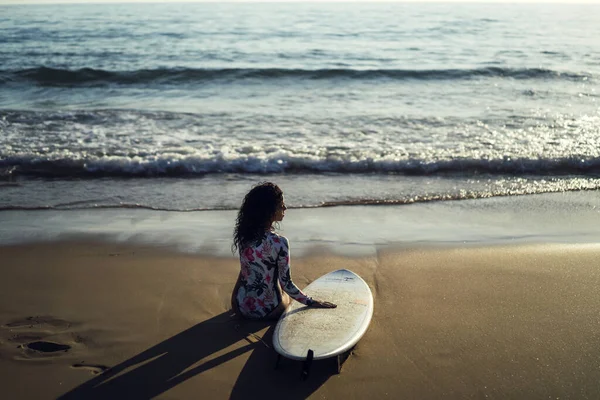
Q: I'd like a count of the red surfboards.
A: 0